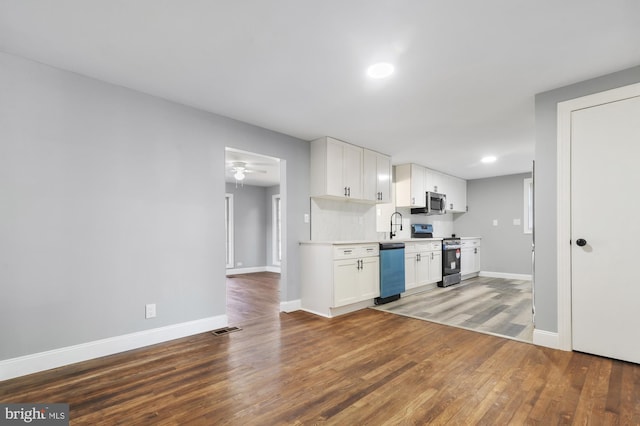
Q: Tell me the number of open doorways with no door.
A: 1